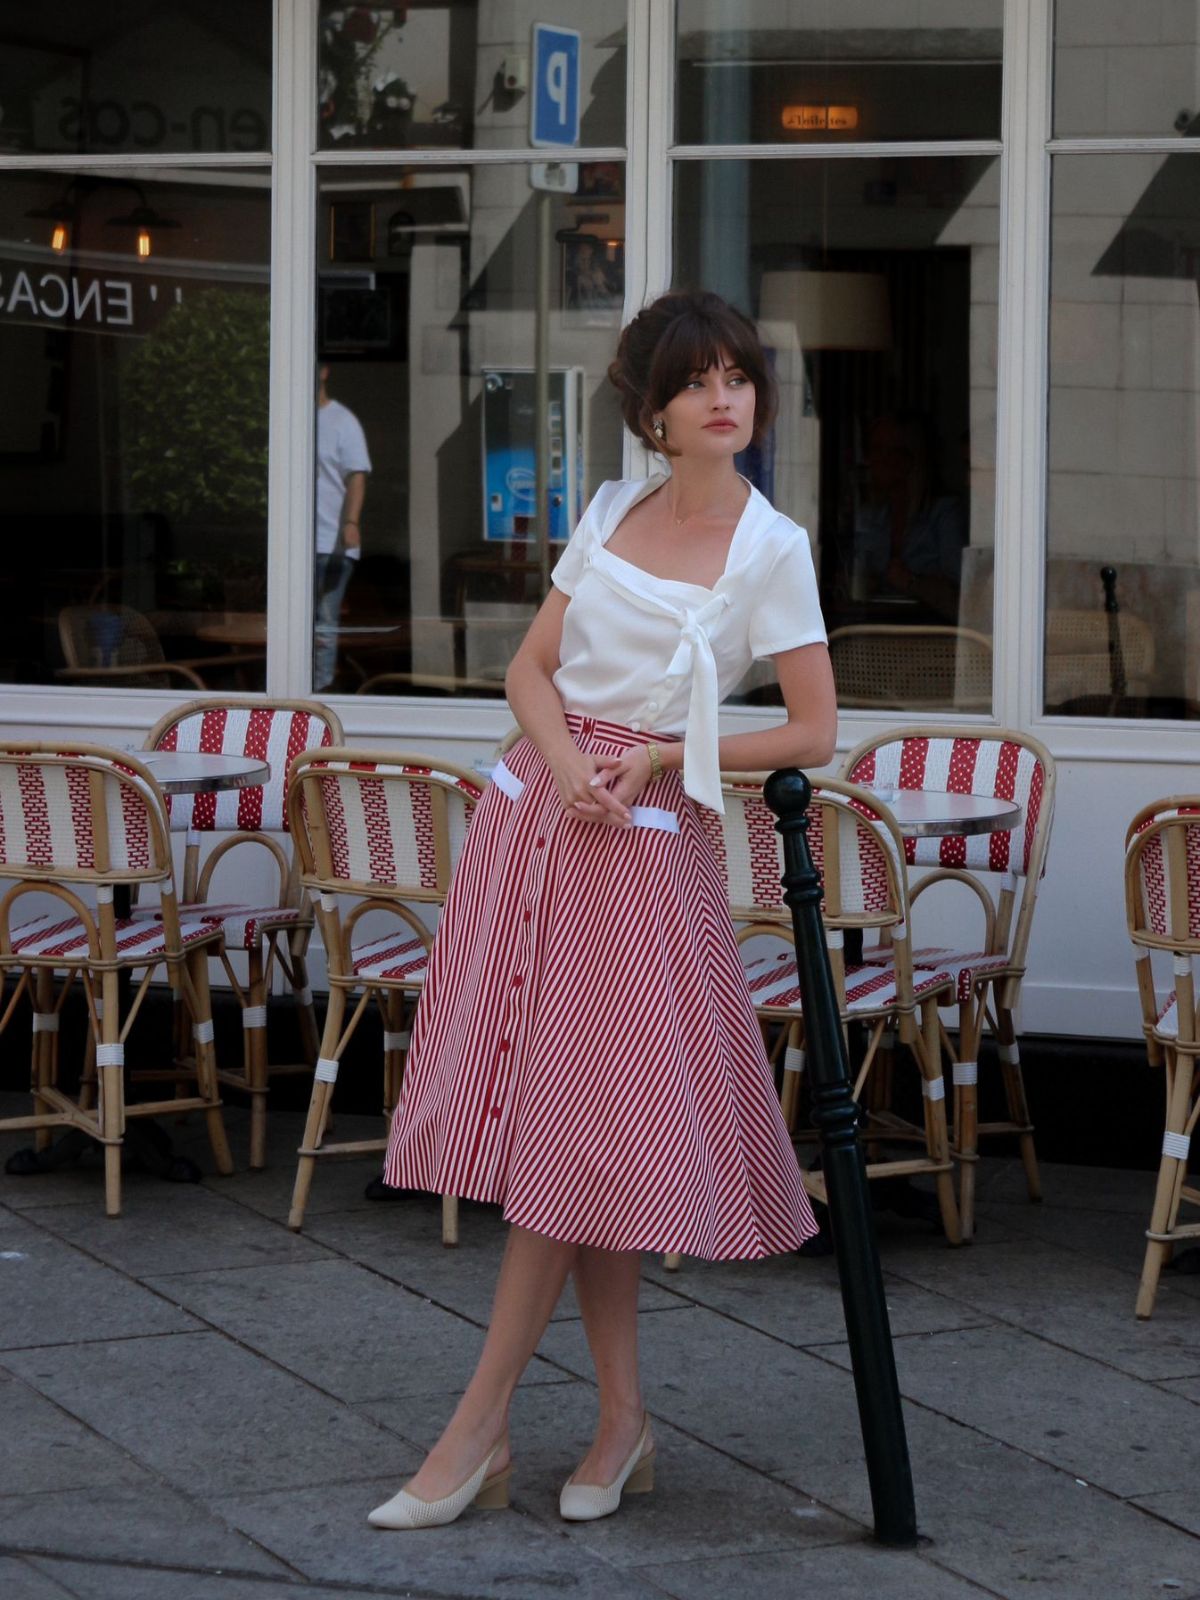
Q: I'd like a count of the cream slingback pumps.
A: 2